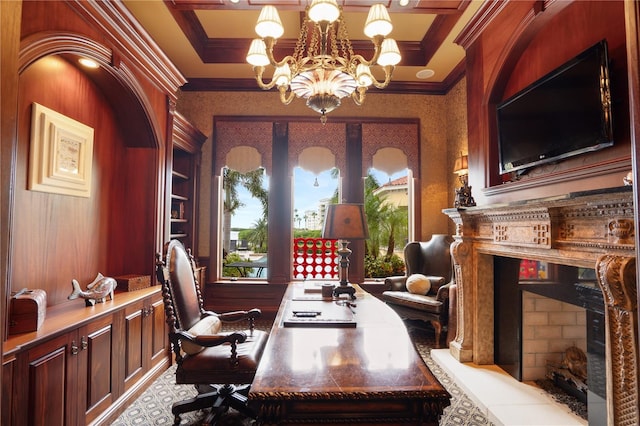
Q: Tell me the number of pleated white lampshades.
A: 7